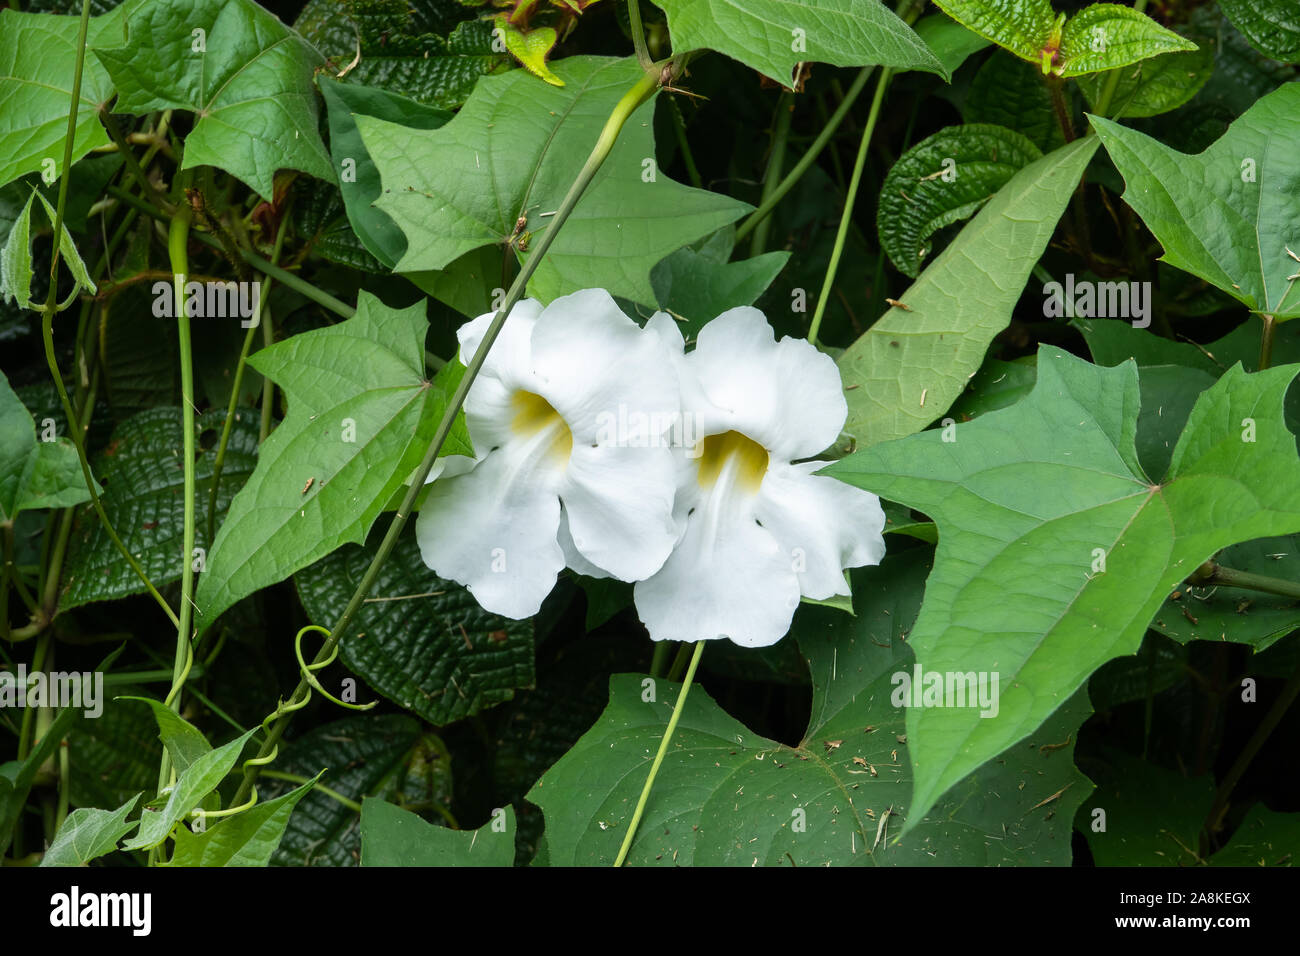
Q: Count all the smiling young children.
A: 0